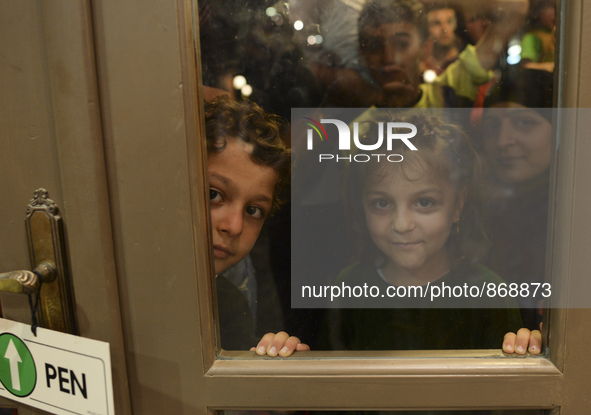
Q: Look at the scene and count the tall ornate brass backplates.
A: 1